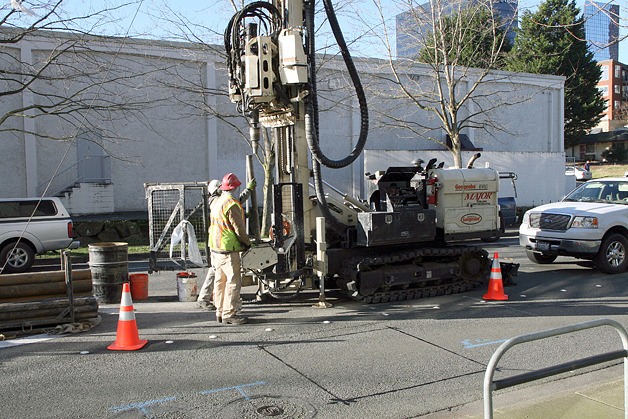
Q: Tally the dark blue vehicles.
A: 1